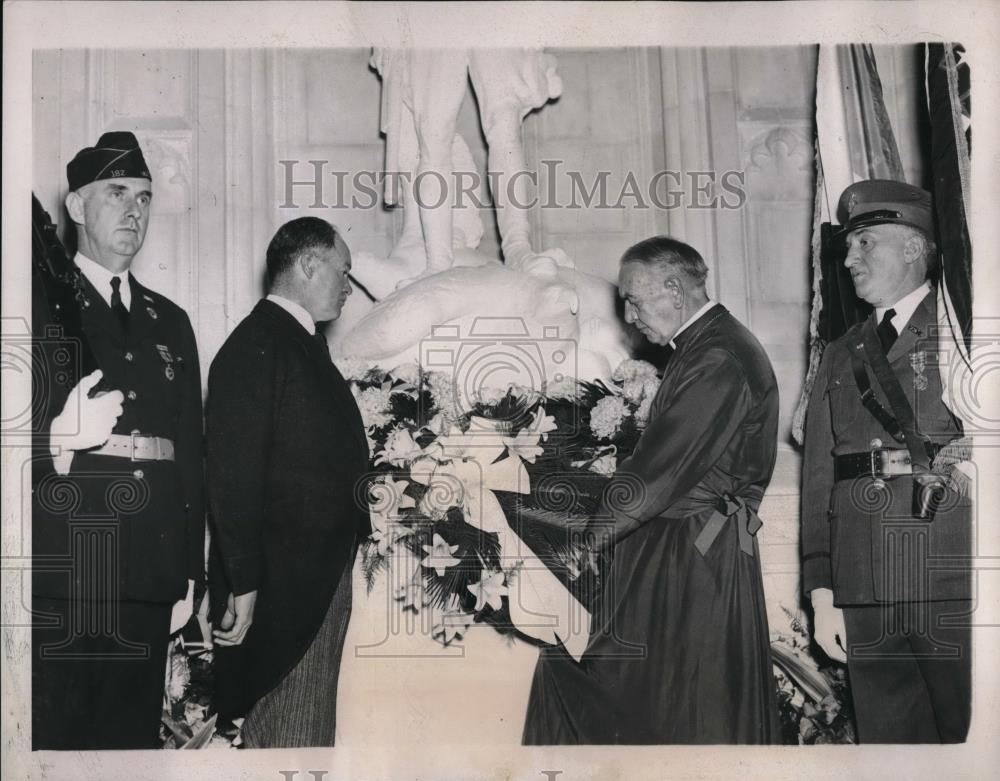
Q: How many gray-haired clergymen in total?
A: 1